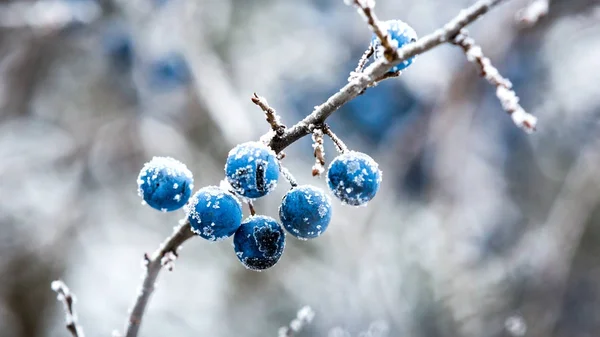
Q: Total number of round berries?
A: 7